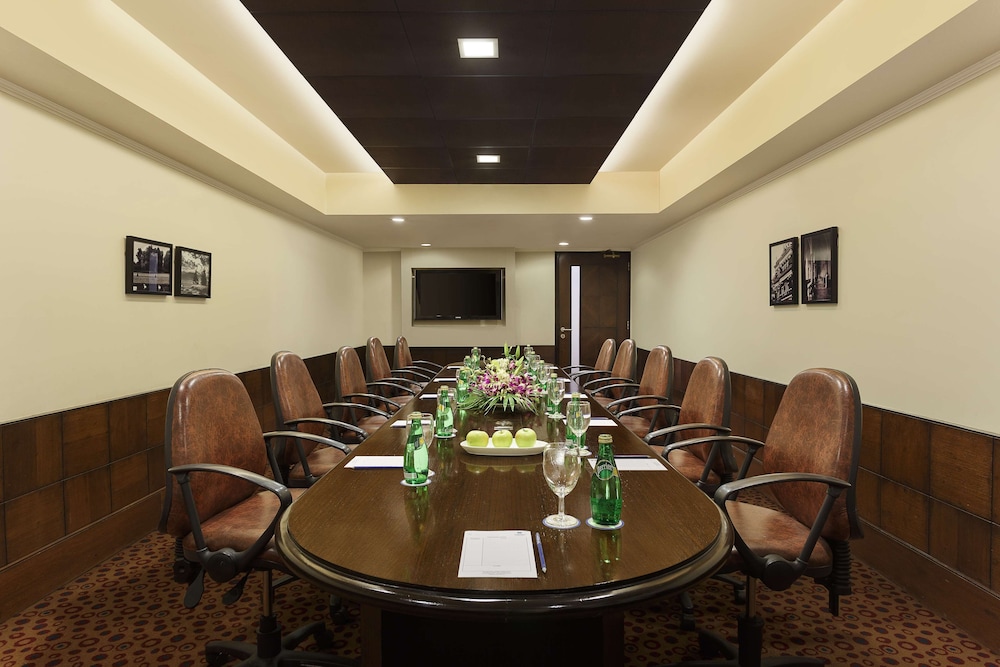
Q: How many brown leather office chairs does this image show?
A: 10